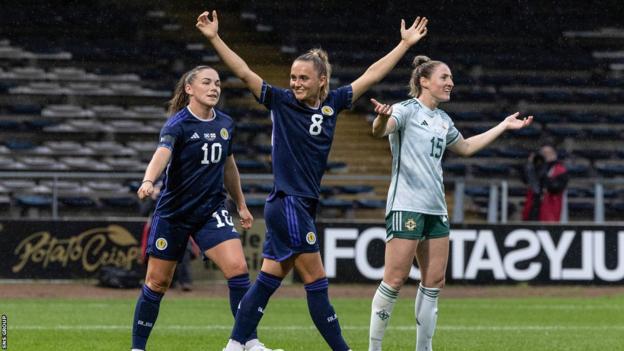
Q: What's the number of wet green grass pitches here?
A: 1